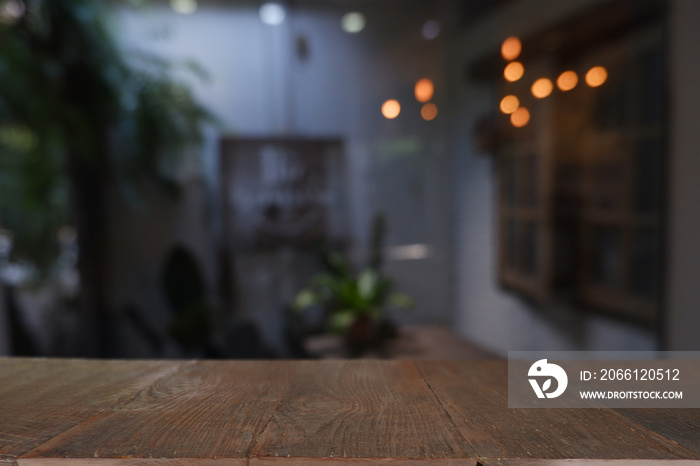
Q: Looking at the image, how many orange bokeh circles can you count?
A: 10